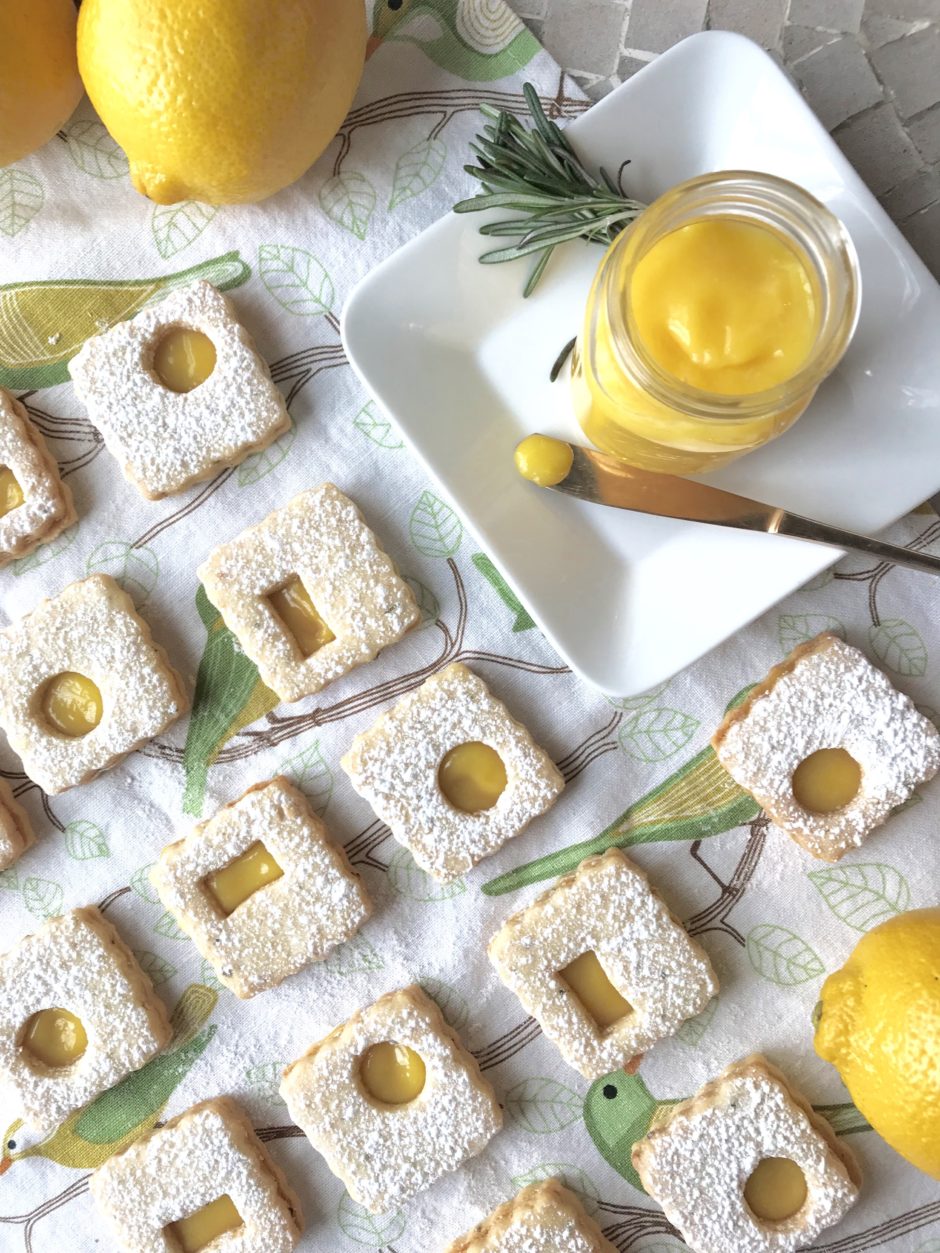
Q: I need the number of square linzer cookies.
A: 14